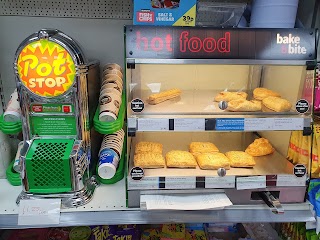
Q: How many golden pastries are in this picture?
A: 12